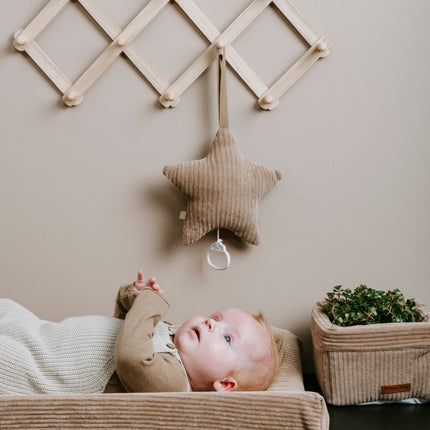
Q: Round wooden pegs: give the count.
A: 7